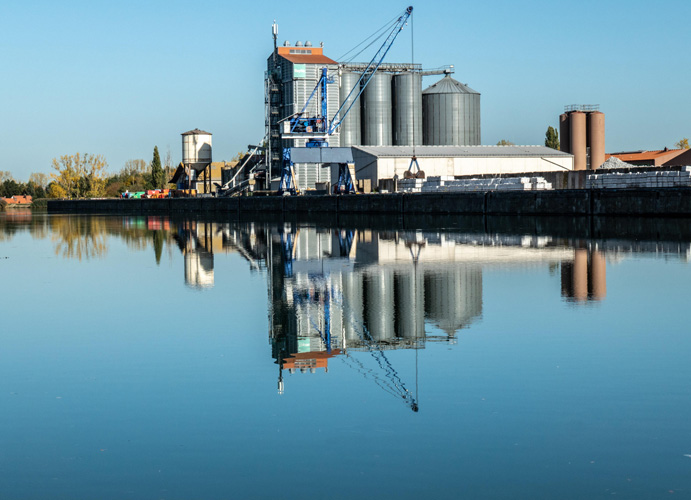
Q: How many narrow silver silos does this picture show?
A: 3